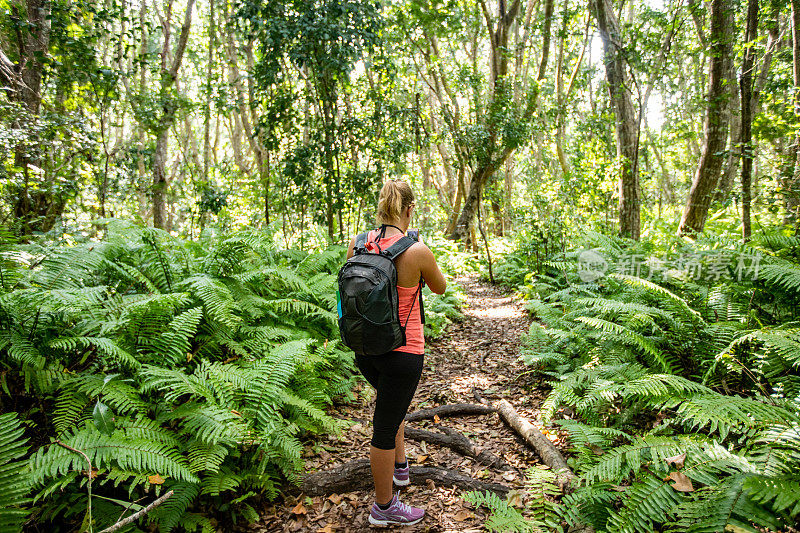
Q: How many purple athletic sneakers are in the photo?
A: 2